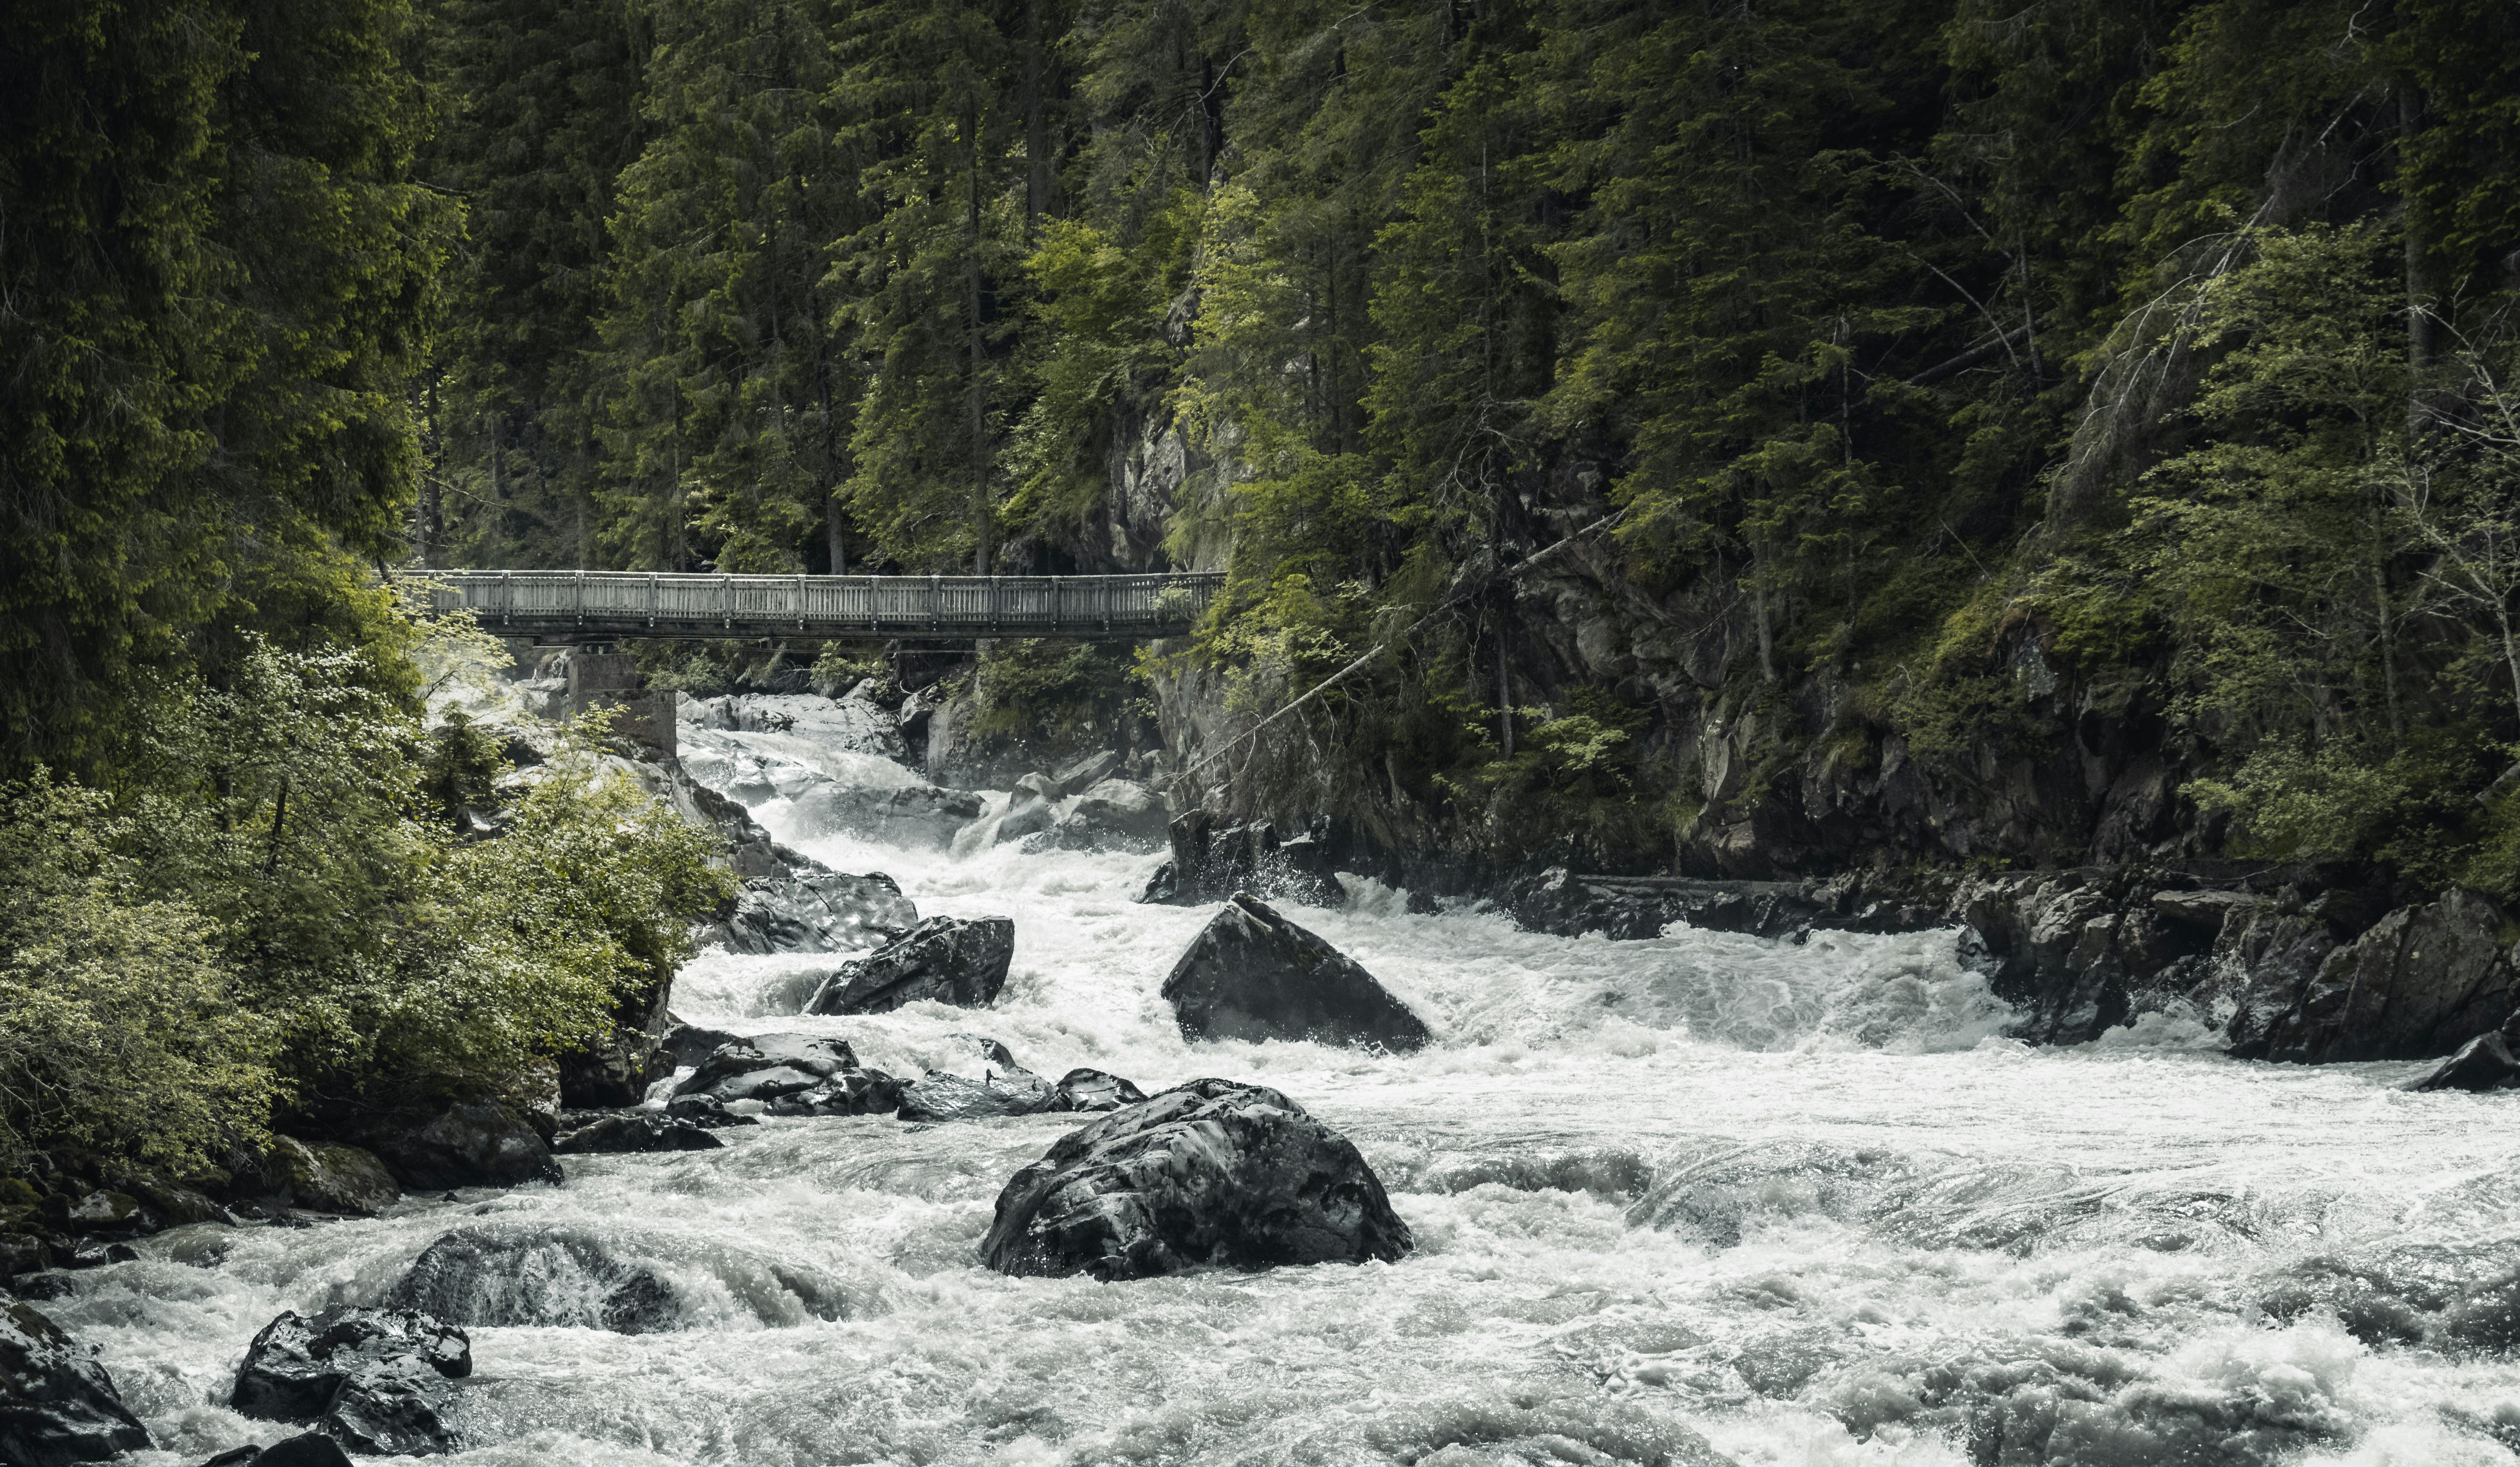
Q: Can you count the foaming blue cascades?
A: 0